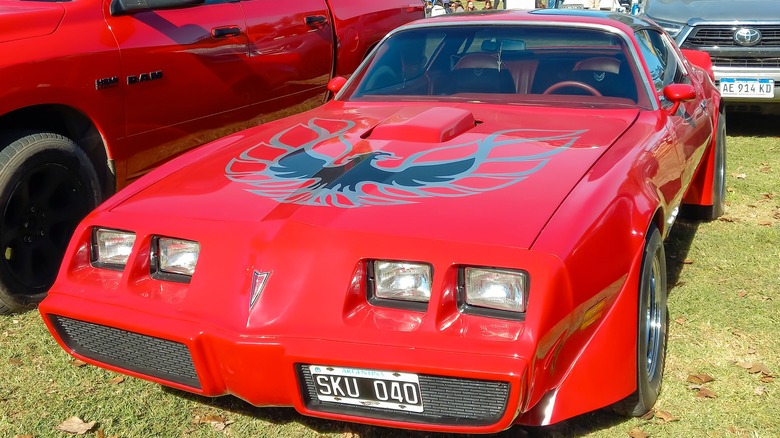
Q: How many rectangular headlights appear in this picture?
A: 4